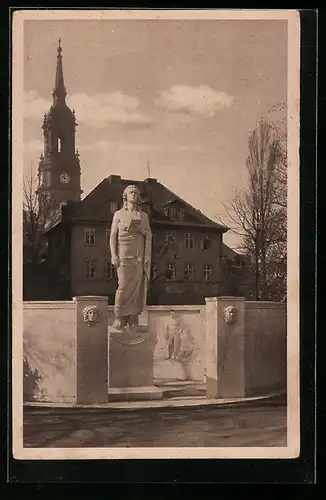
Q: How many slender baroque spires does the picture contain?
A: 1